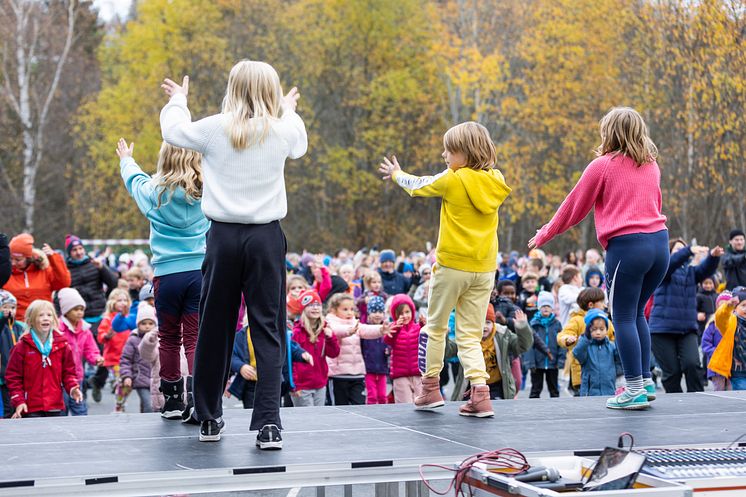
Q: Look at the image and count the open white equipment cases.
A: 1